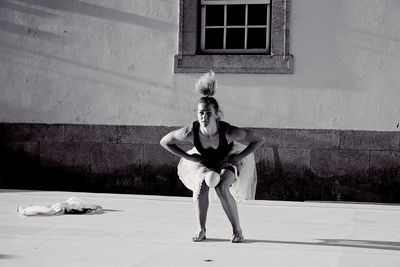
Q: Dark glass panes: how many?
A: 6